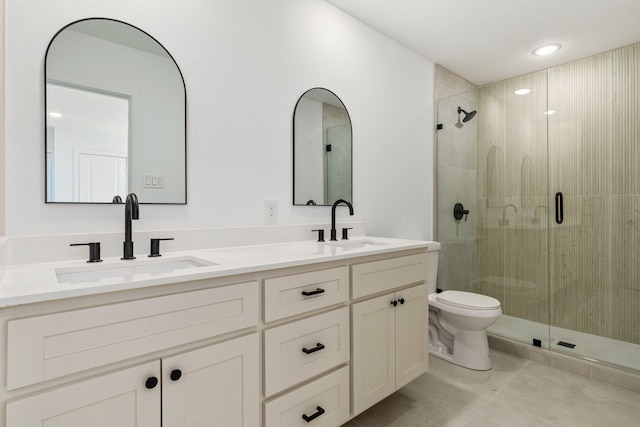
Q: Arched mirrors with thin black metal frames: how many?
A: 2